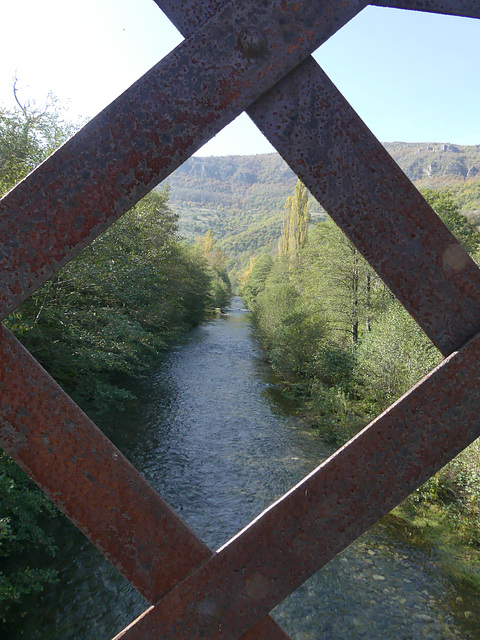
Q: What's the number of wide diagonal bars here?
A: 4